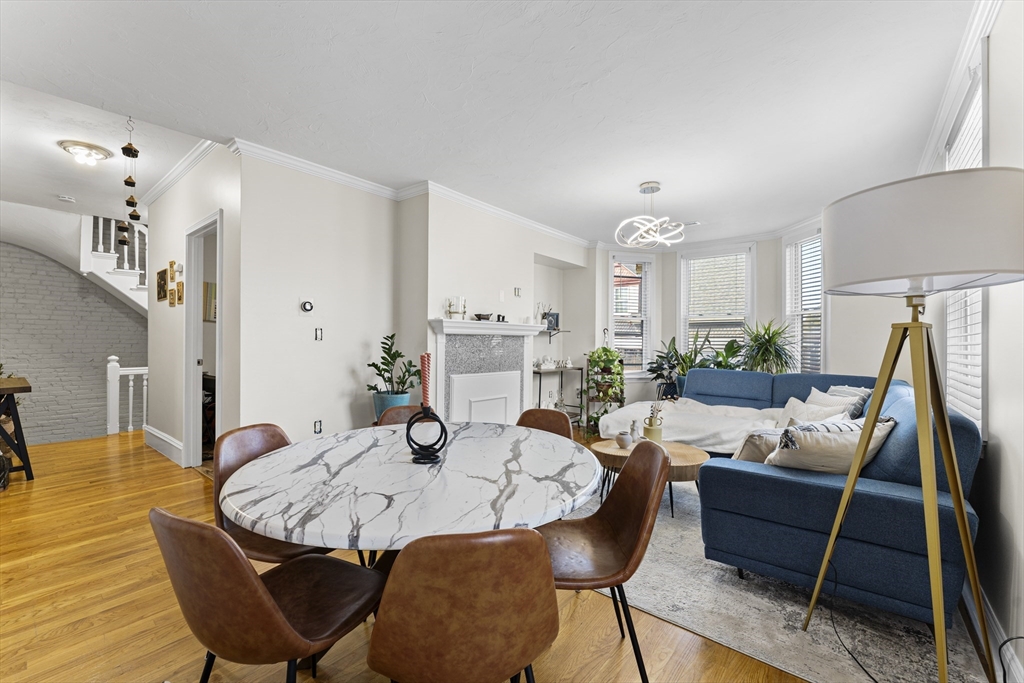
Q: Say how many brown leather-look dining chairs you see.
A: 6